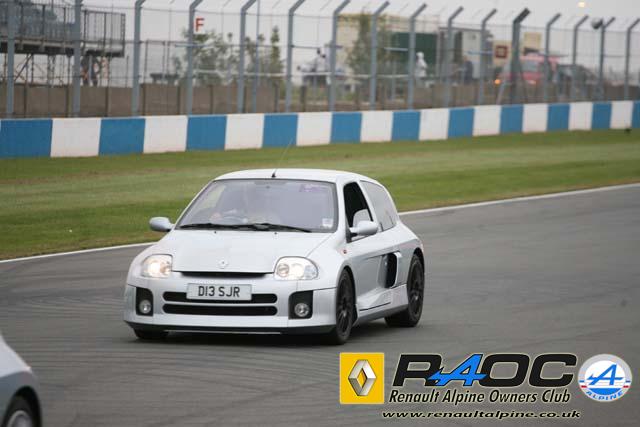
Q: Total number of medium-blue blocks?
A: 11